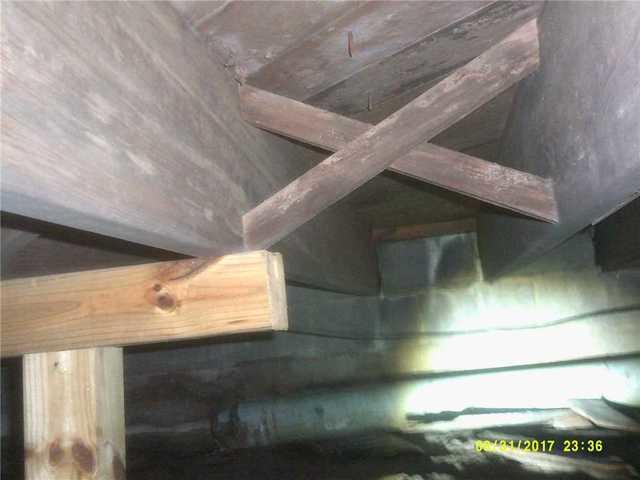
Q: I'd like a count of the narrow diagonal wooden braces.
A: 2